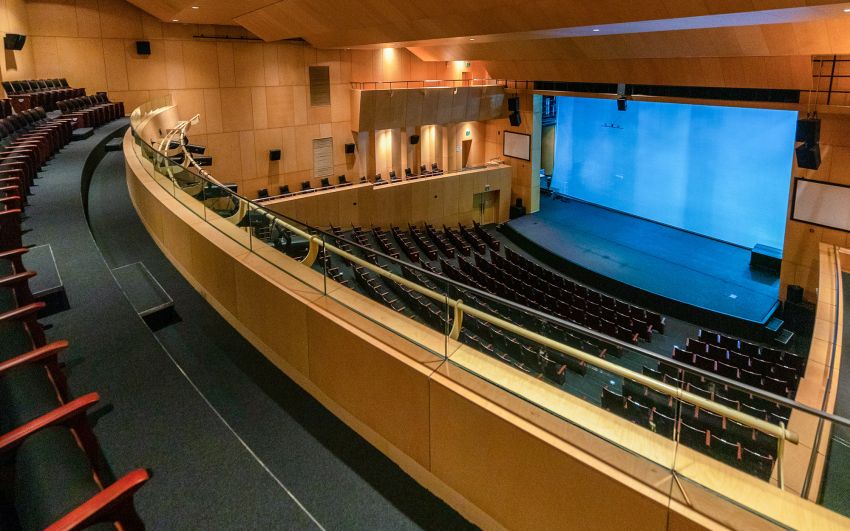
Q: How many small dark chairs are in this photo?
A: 11